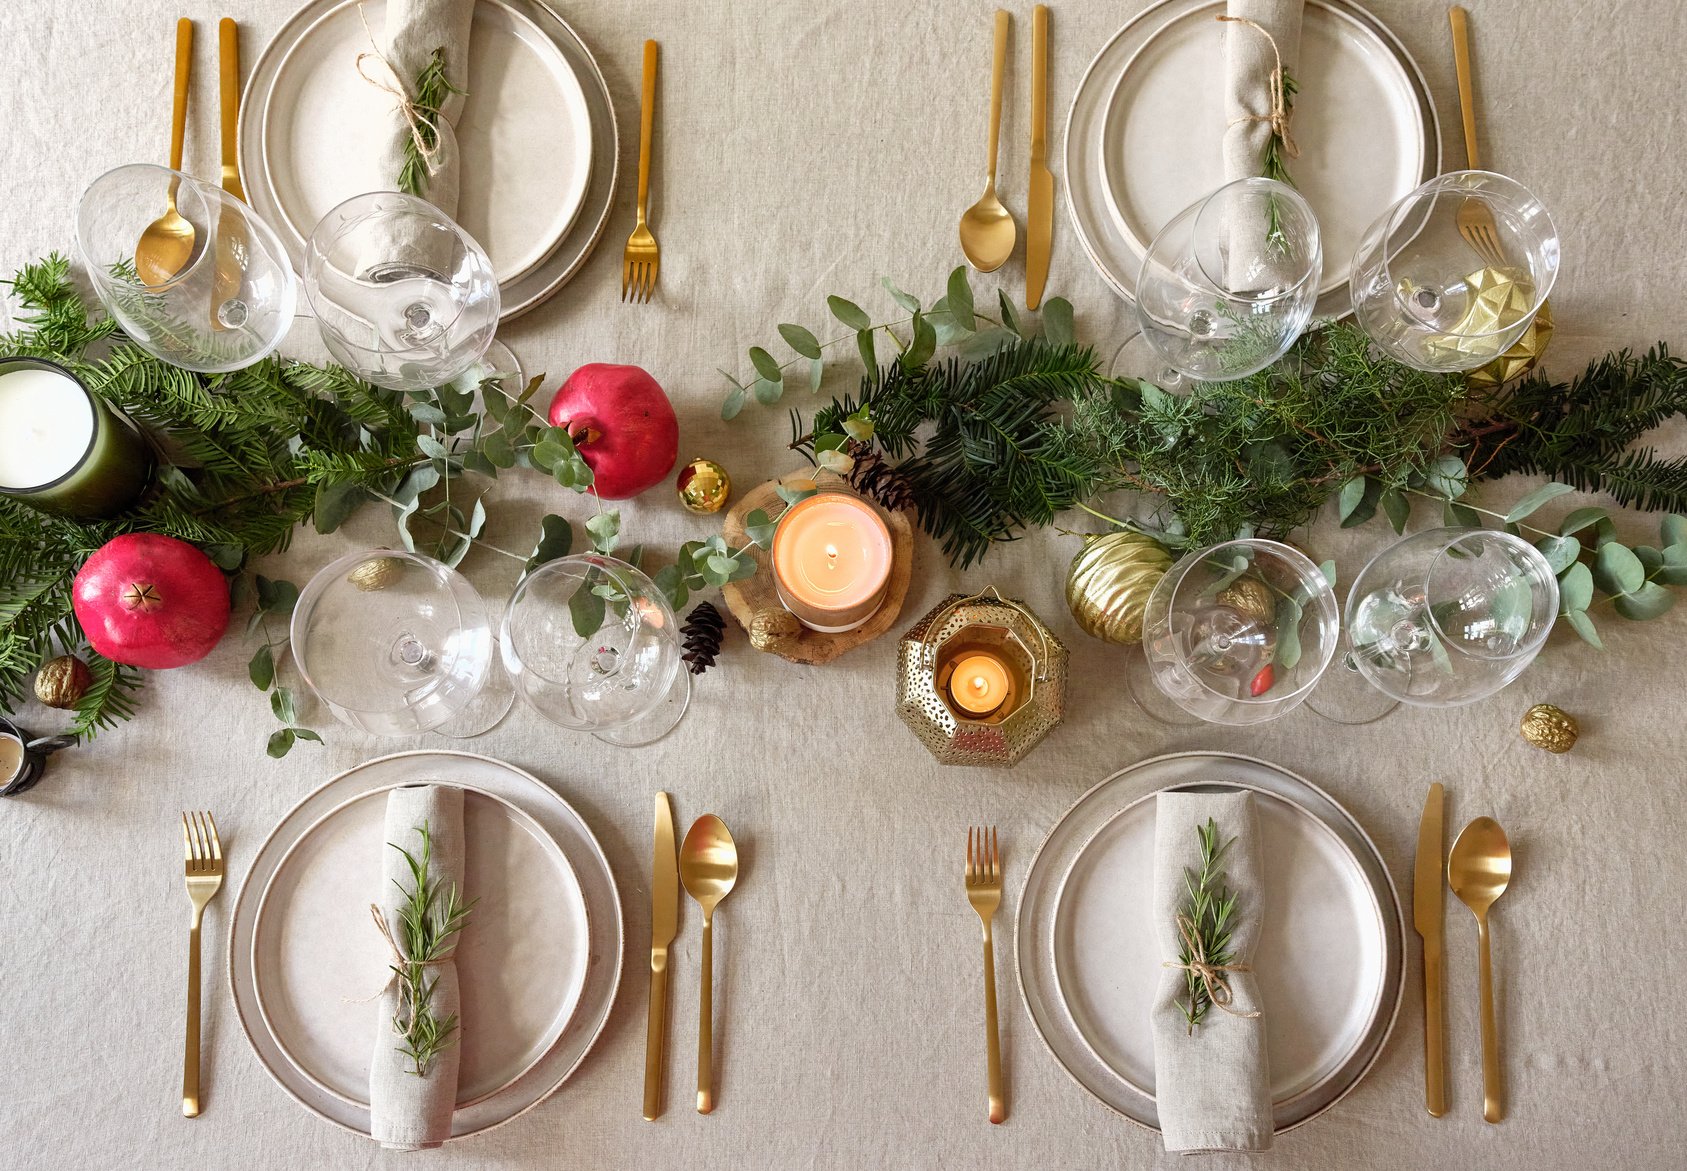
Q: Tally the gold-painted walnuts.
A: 5